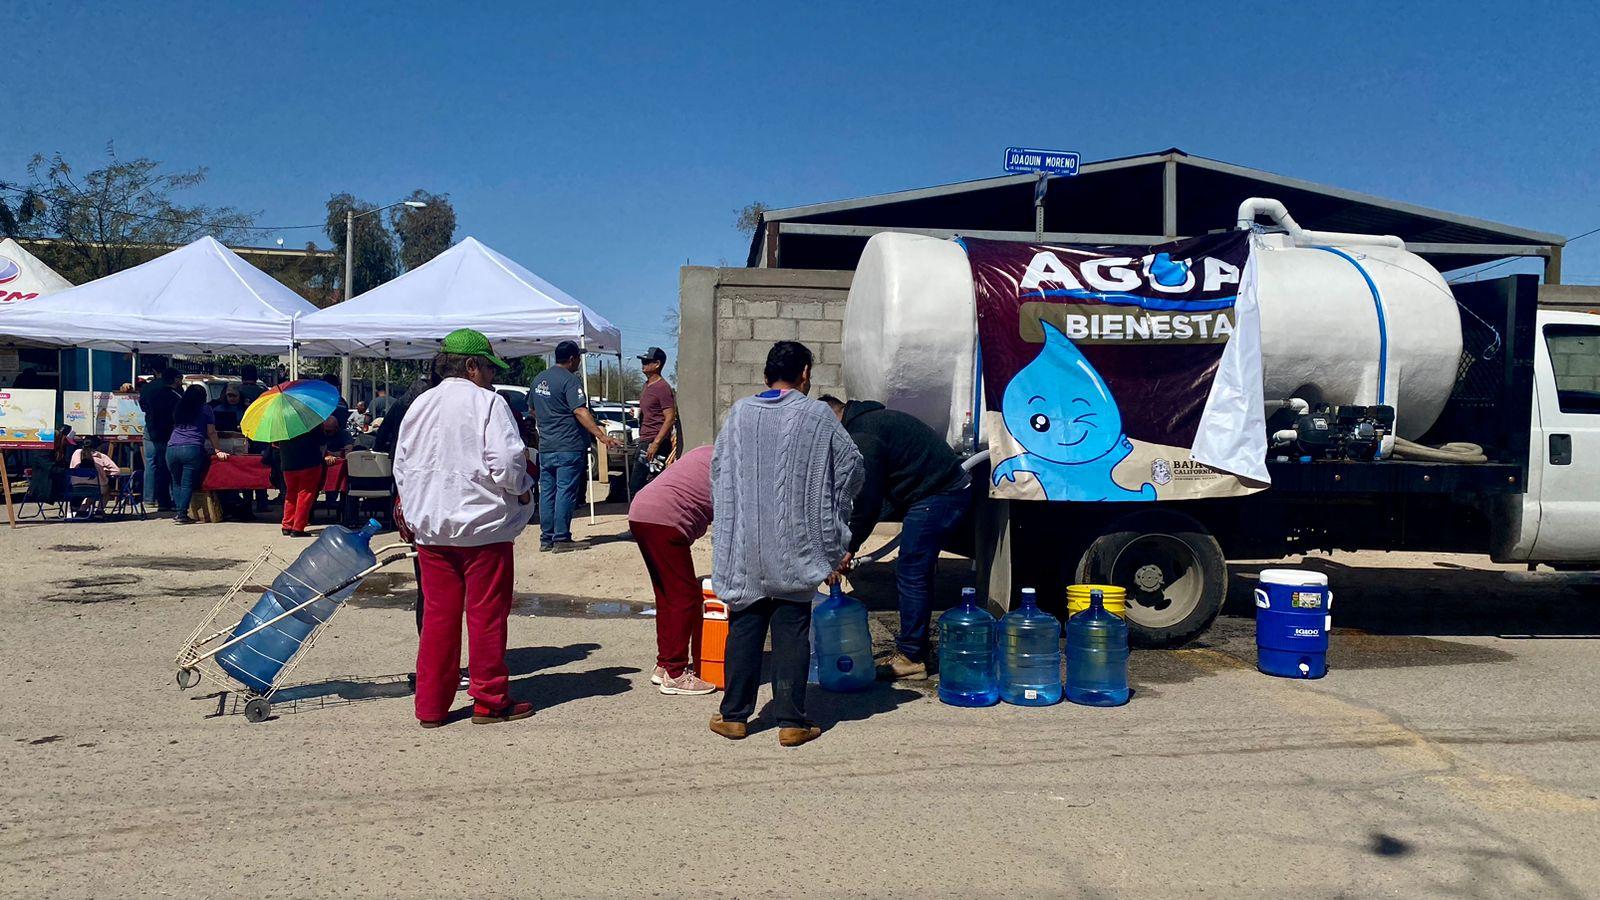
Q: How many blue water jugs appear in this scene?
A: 6